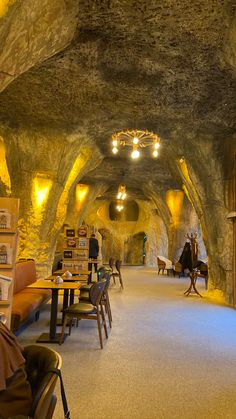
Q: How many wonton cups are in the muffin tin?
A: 0